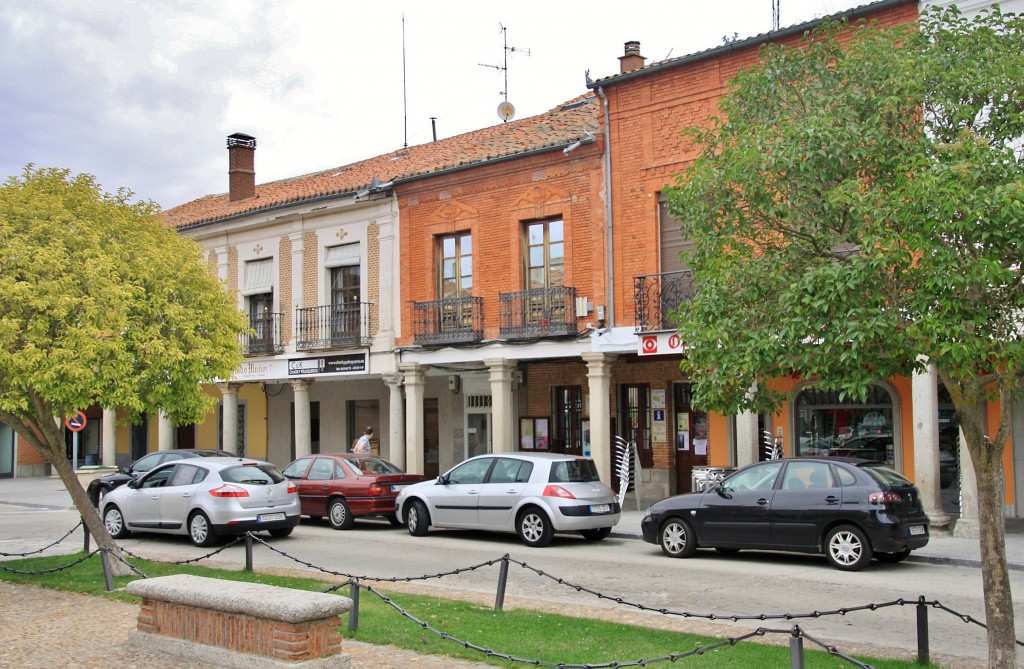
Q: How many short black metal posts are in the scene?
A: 7